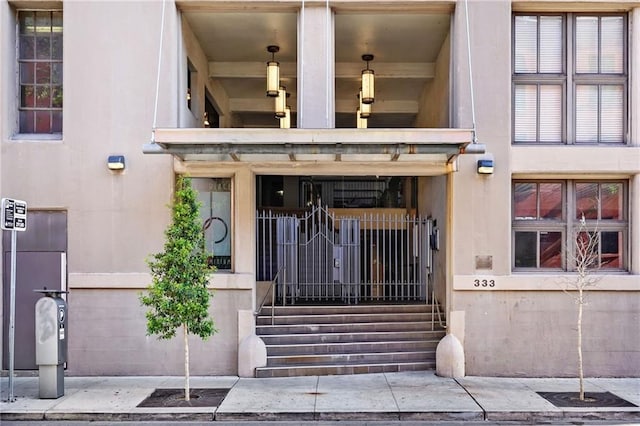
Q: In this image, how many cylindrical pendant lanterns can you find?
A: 6